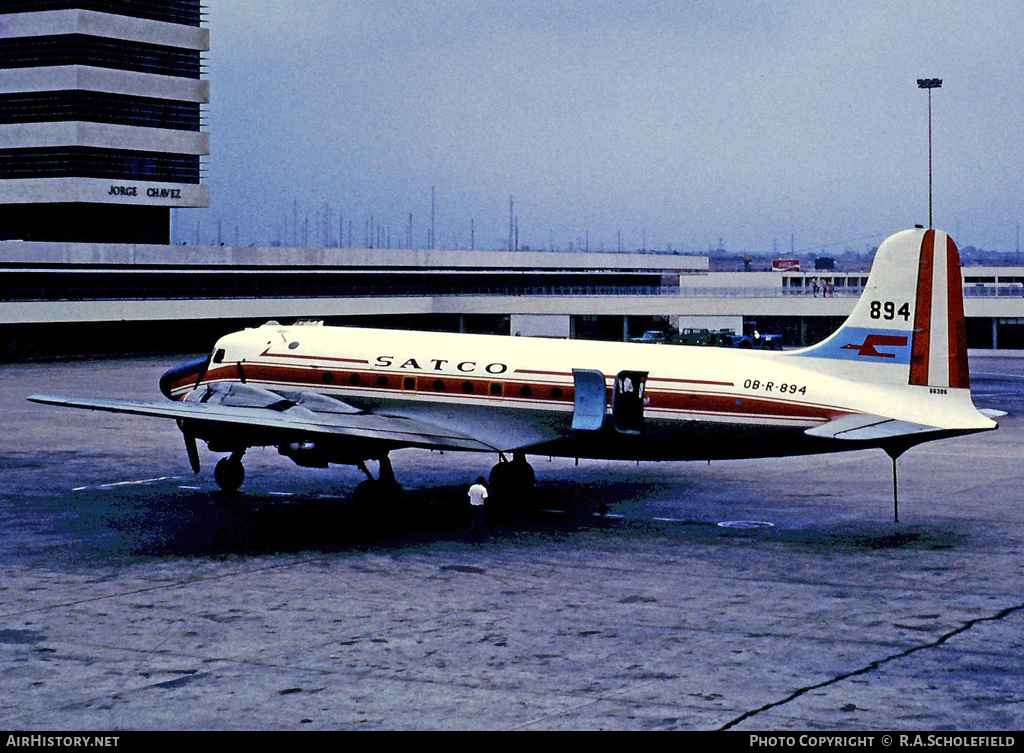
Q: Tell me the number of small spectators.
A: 3